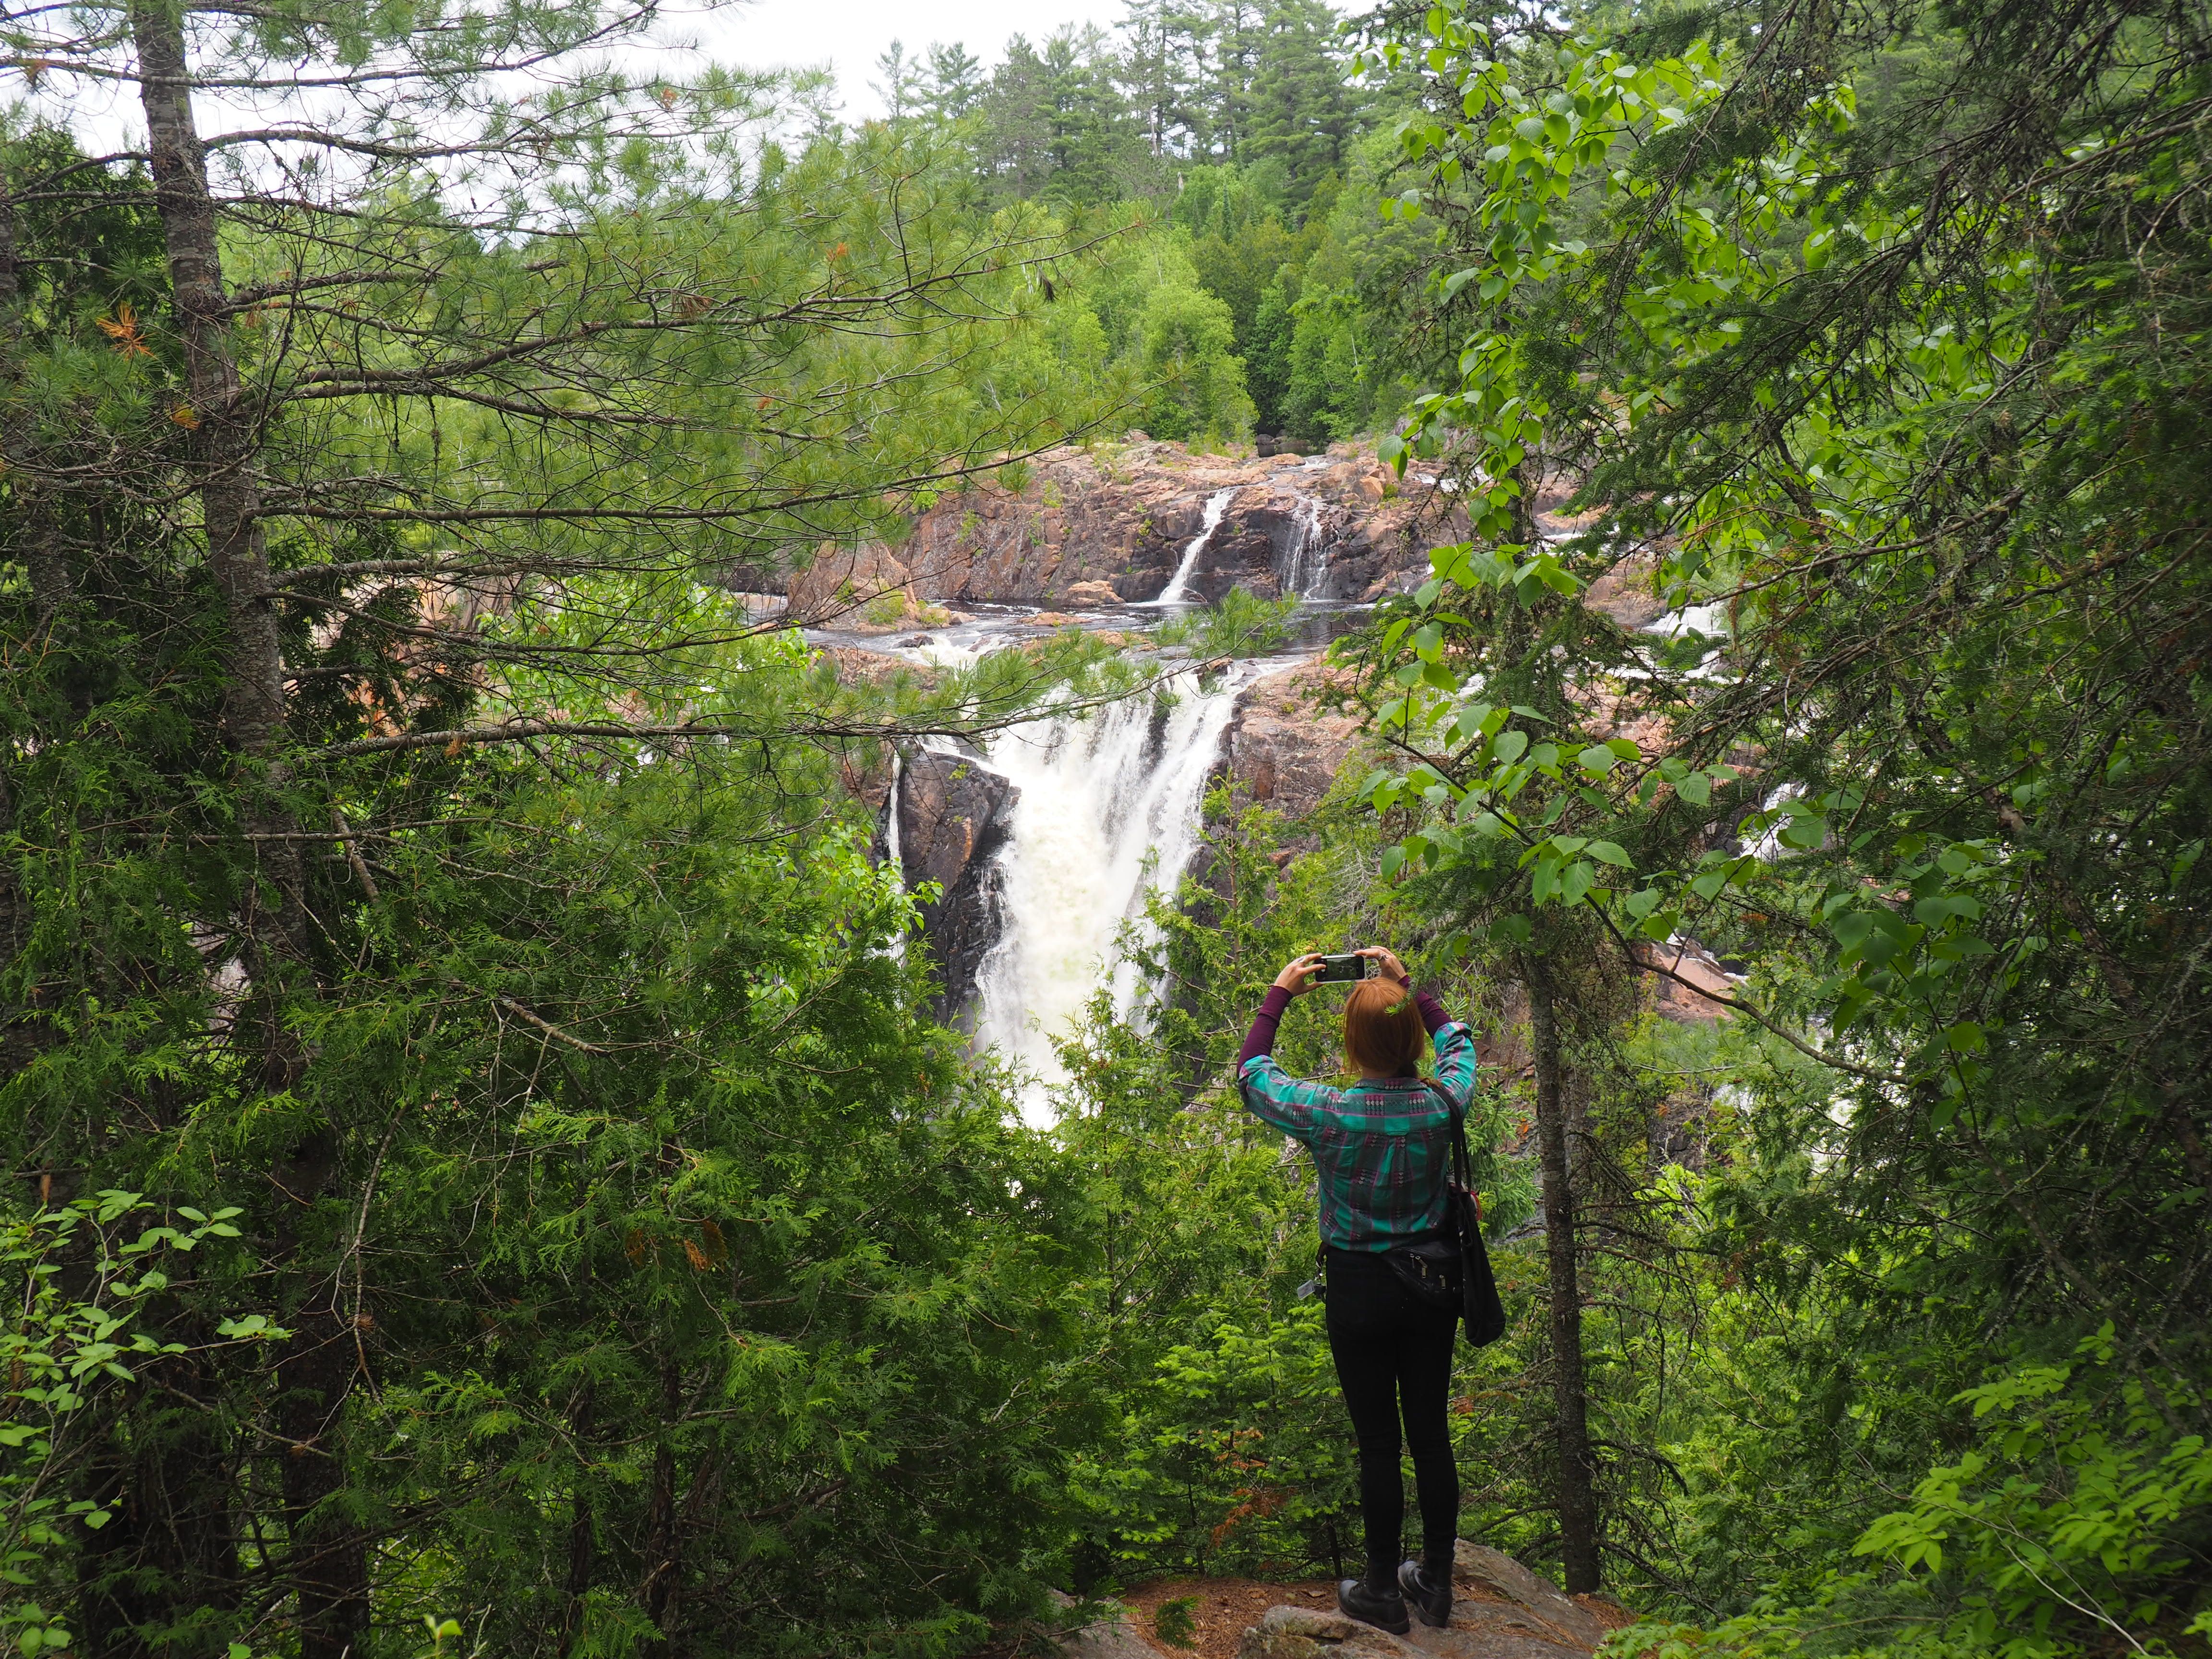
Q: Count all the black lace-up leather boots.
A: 2